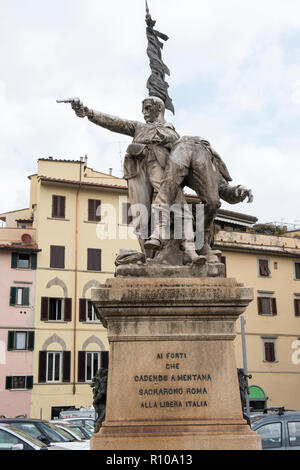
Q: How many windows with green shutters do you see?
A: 4